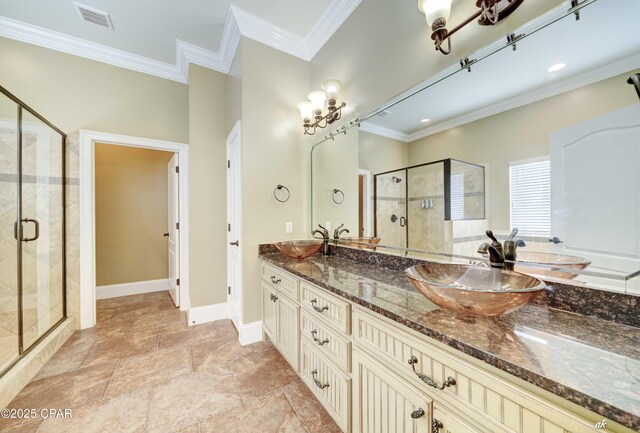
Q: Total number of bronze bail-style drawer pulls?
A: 5